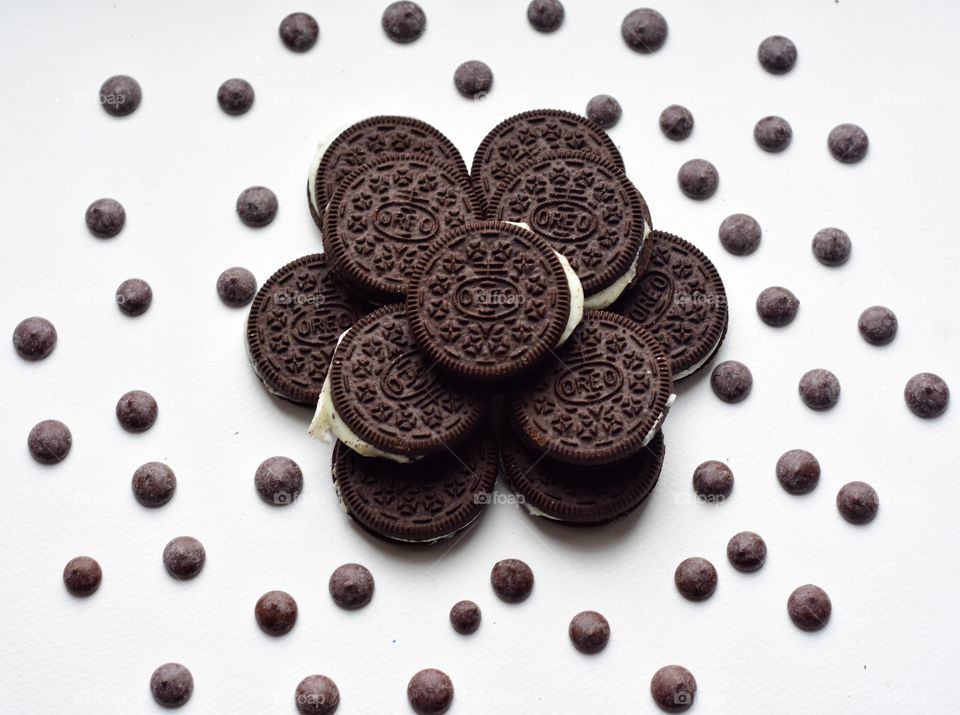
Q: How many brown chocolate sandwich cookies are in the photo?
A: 11